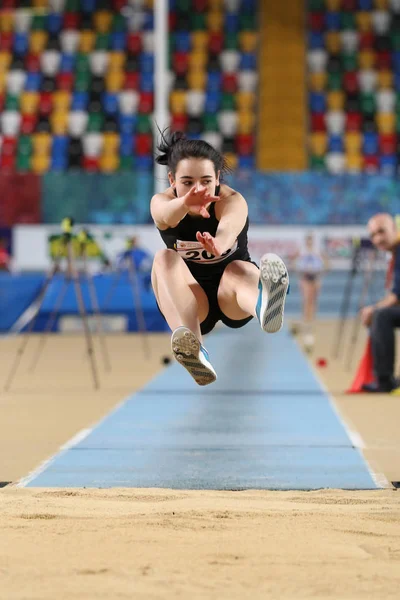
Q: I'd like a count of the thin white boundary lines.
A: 2